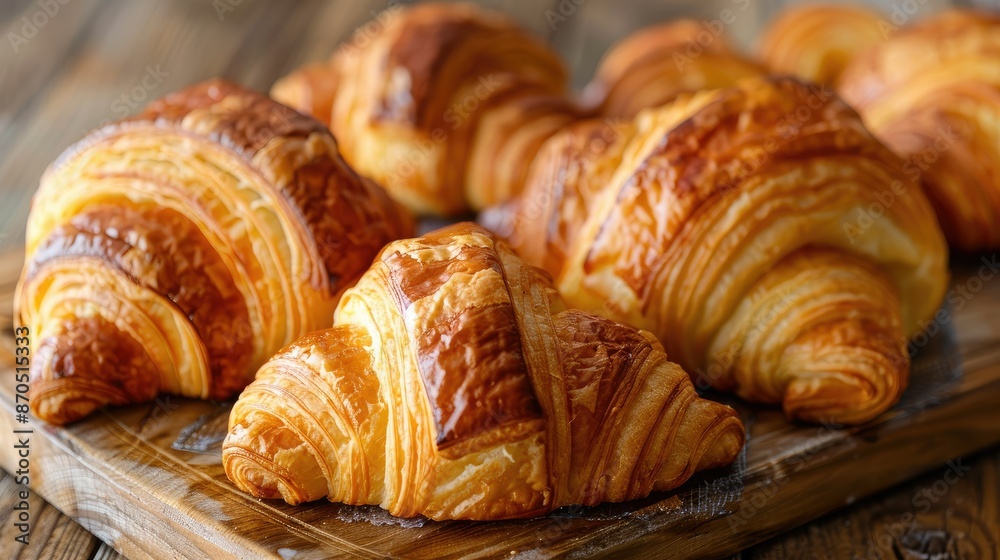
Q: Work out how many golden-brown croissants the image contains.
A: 7